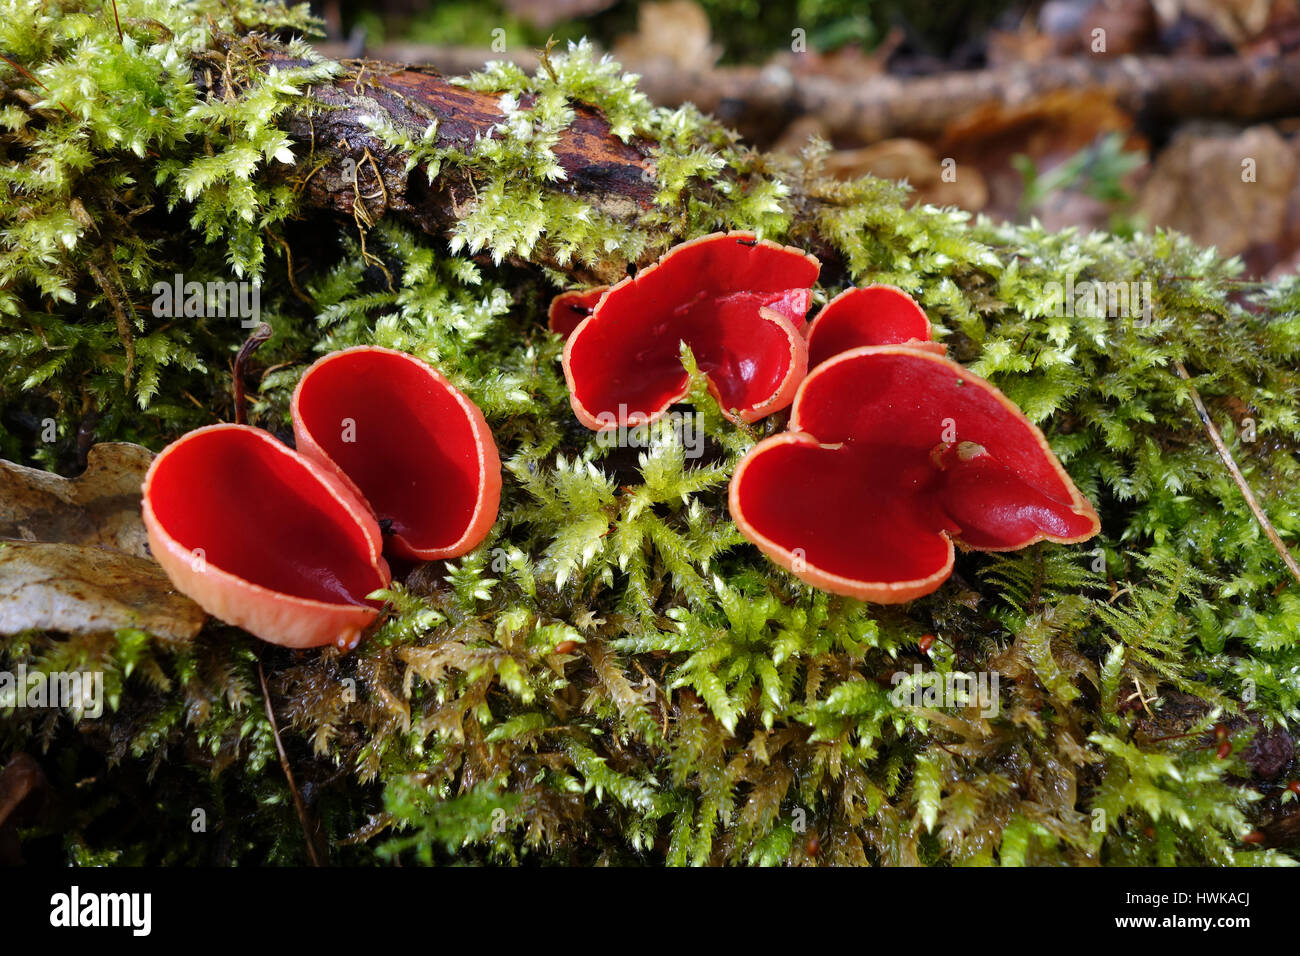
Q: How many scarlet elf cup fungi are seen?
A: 6